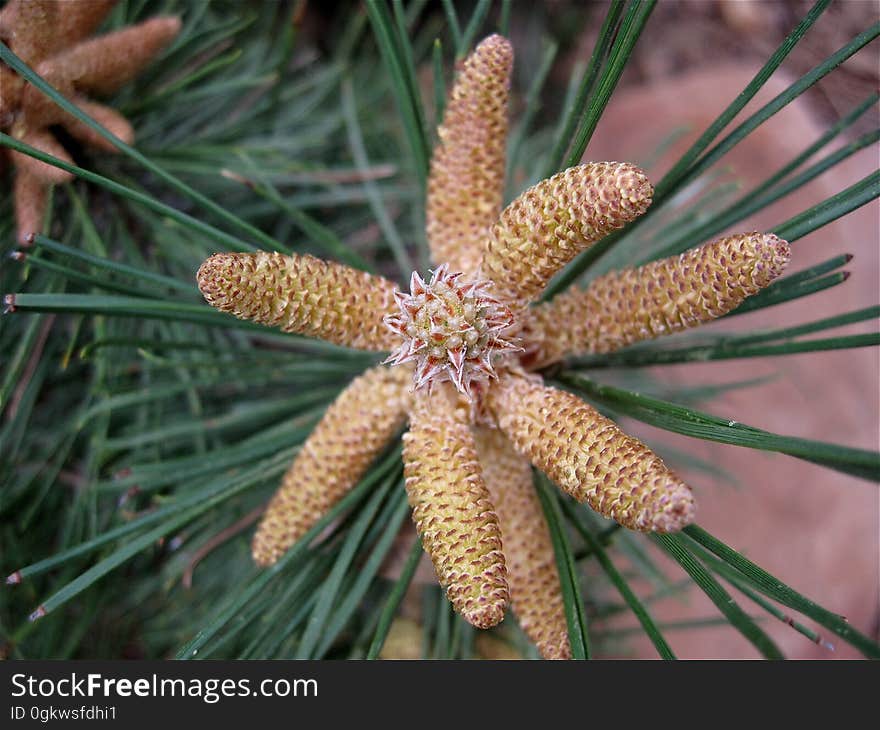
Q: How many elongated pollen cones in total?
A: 8